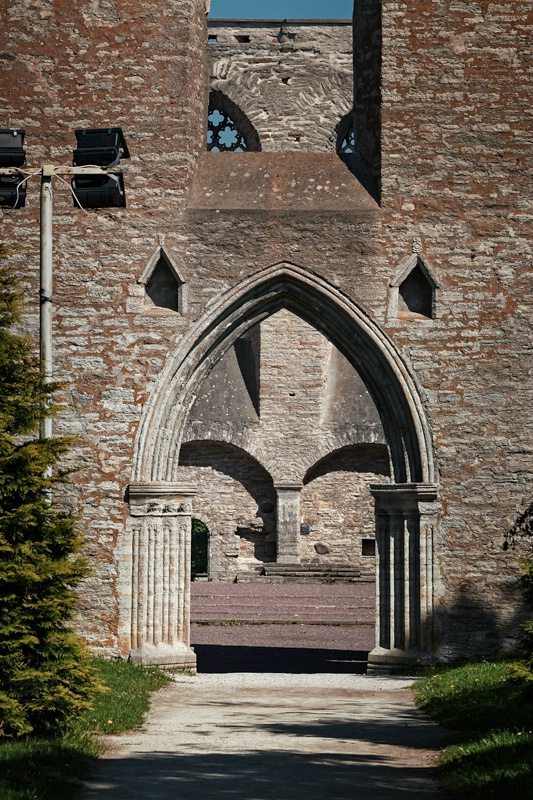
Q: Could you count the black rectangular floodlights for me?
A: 4